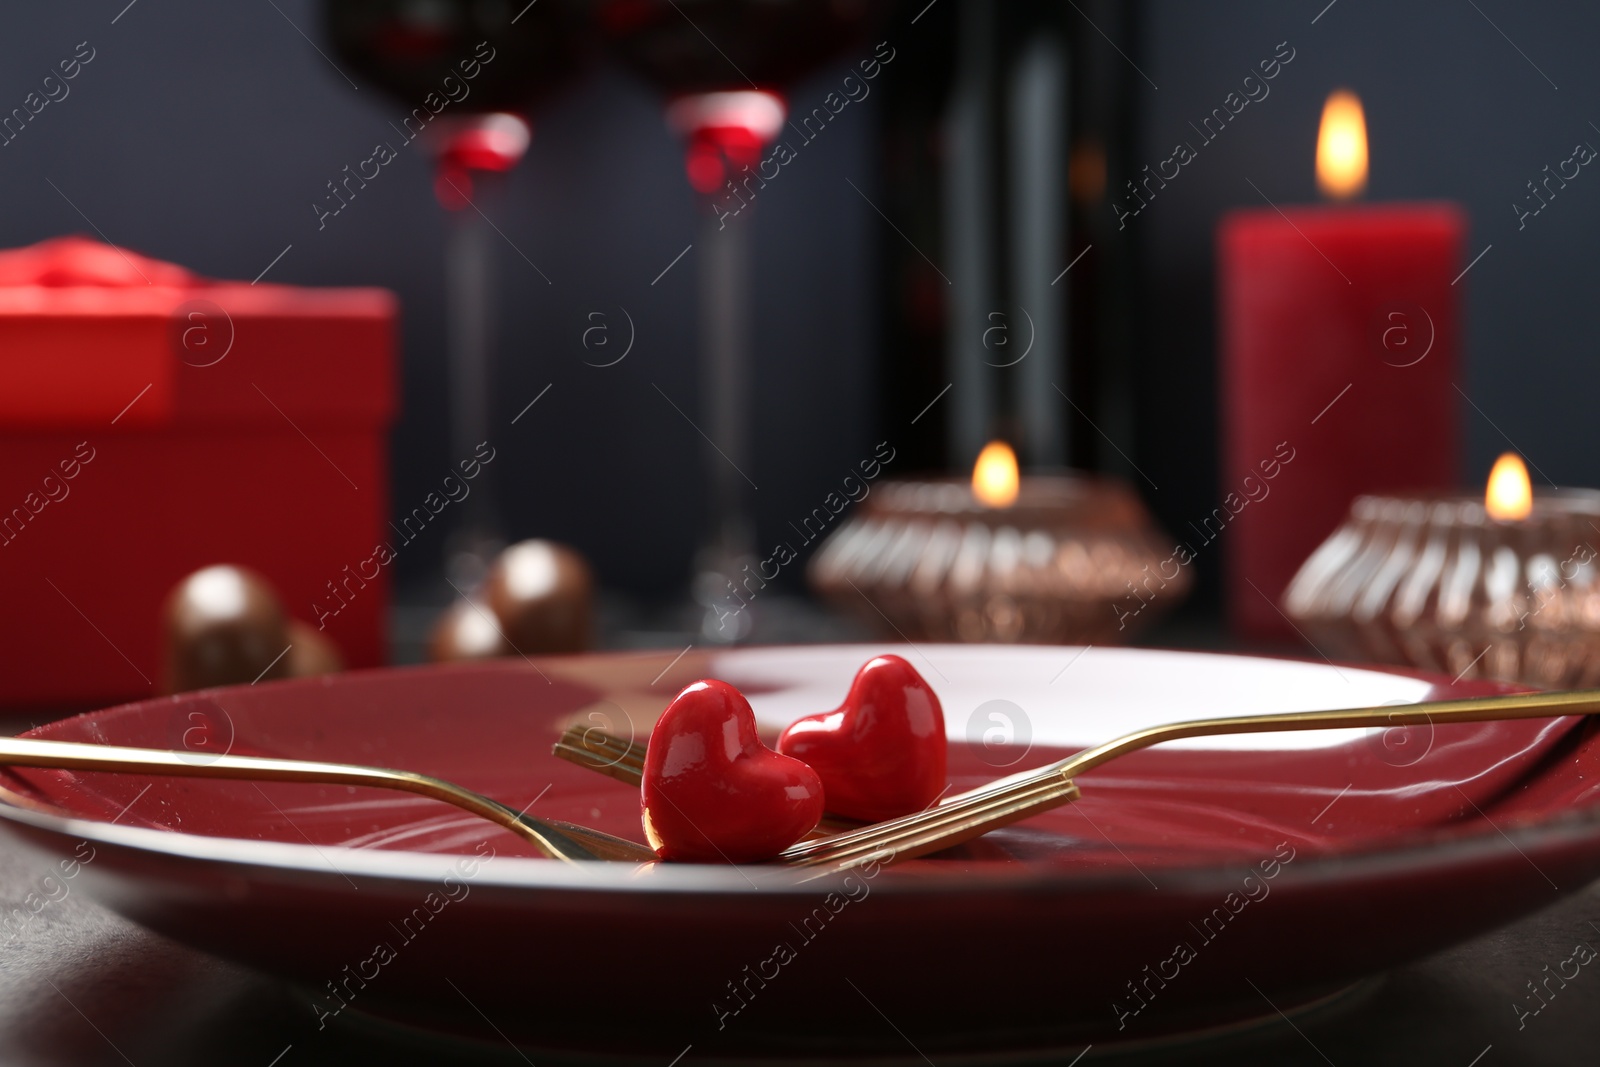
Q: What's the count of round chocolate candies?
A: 4